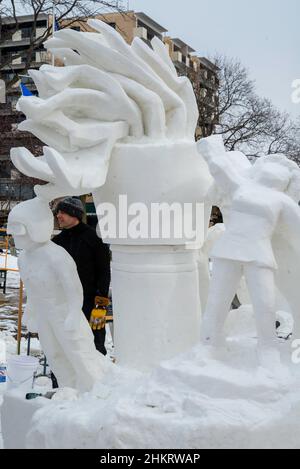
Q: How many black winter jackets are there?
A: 1